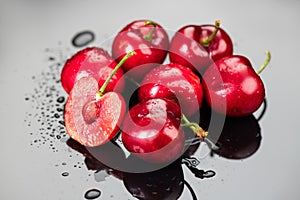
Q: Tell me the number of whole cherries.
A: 6